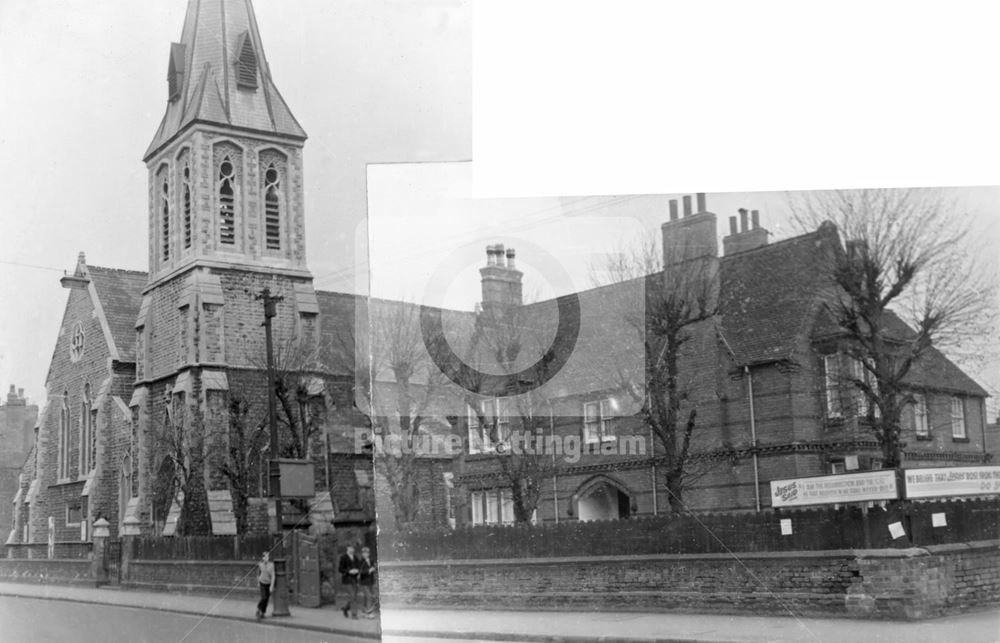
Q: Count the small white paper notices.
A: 3